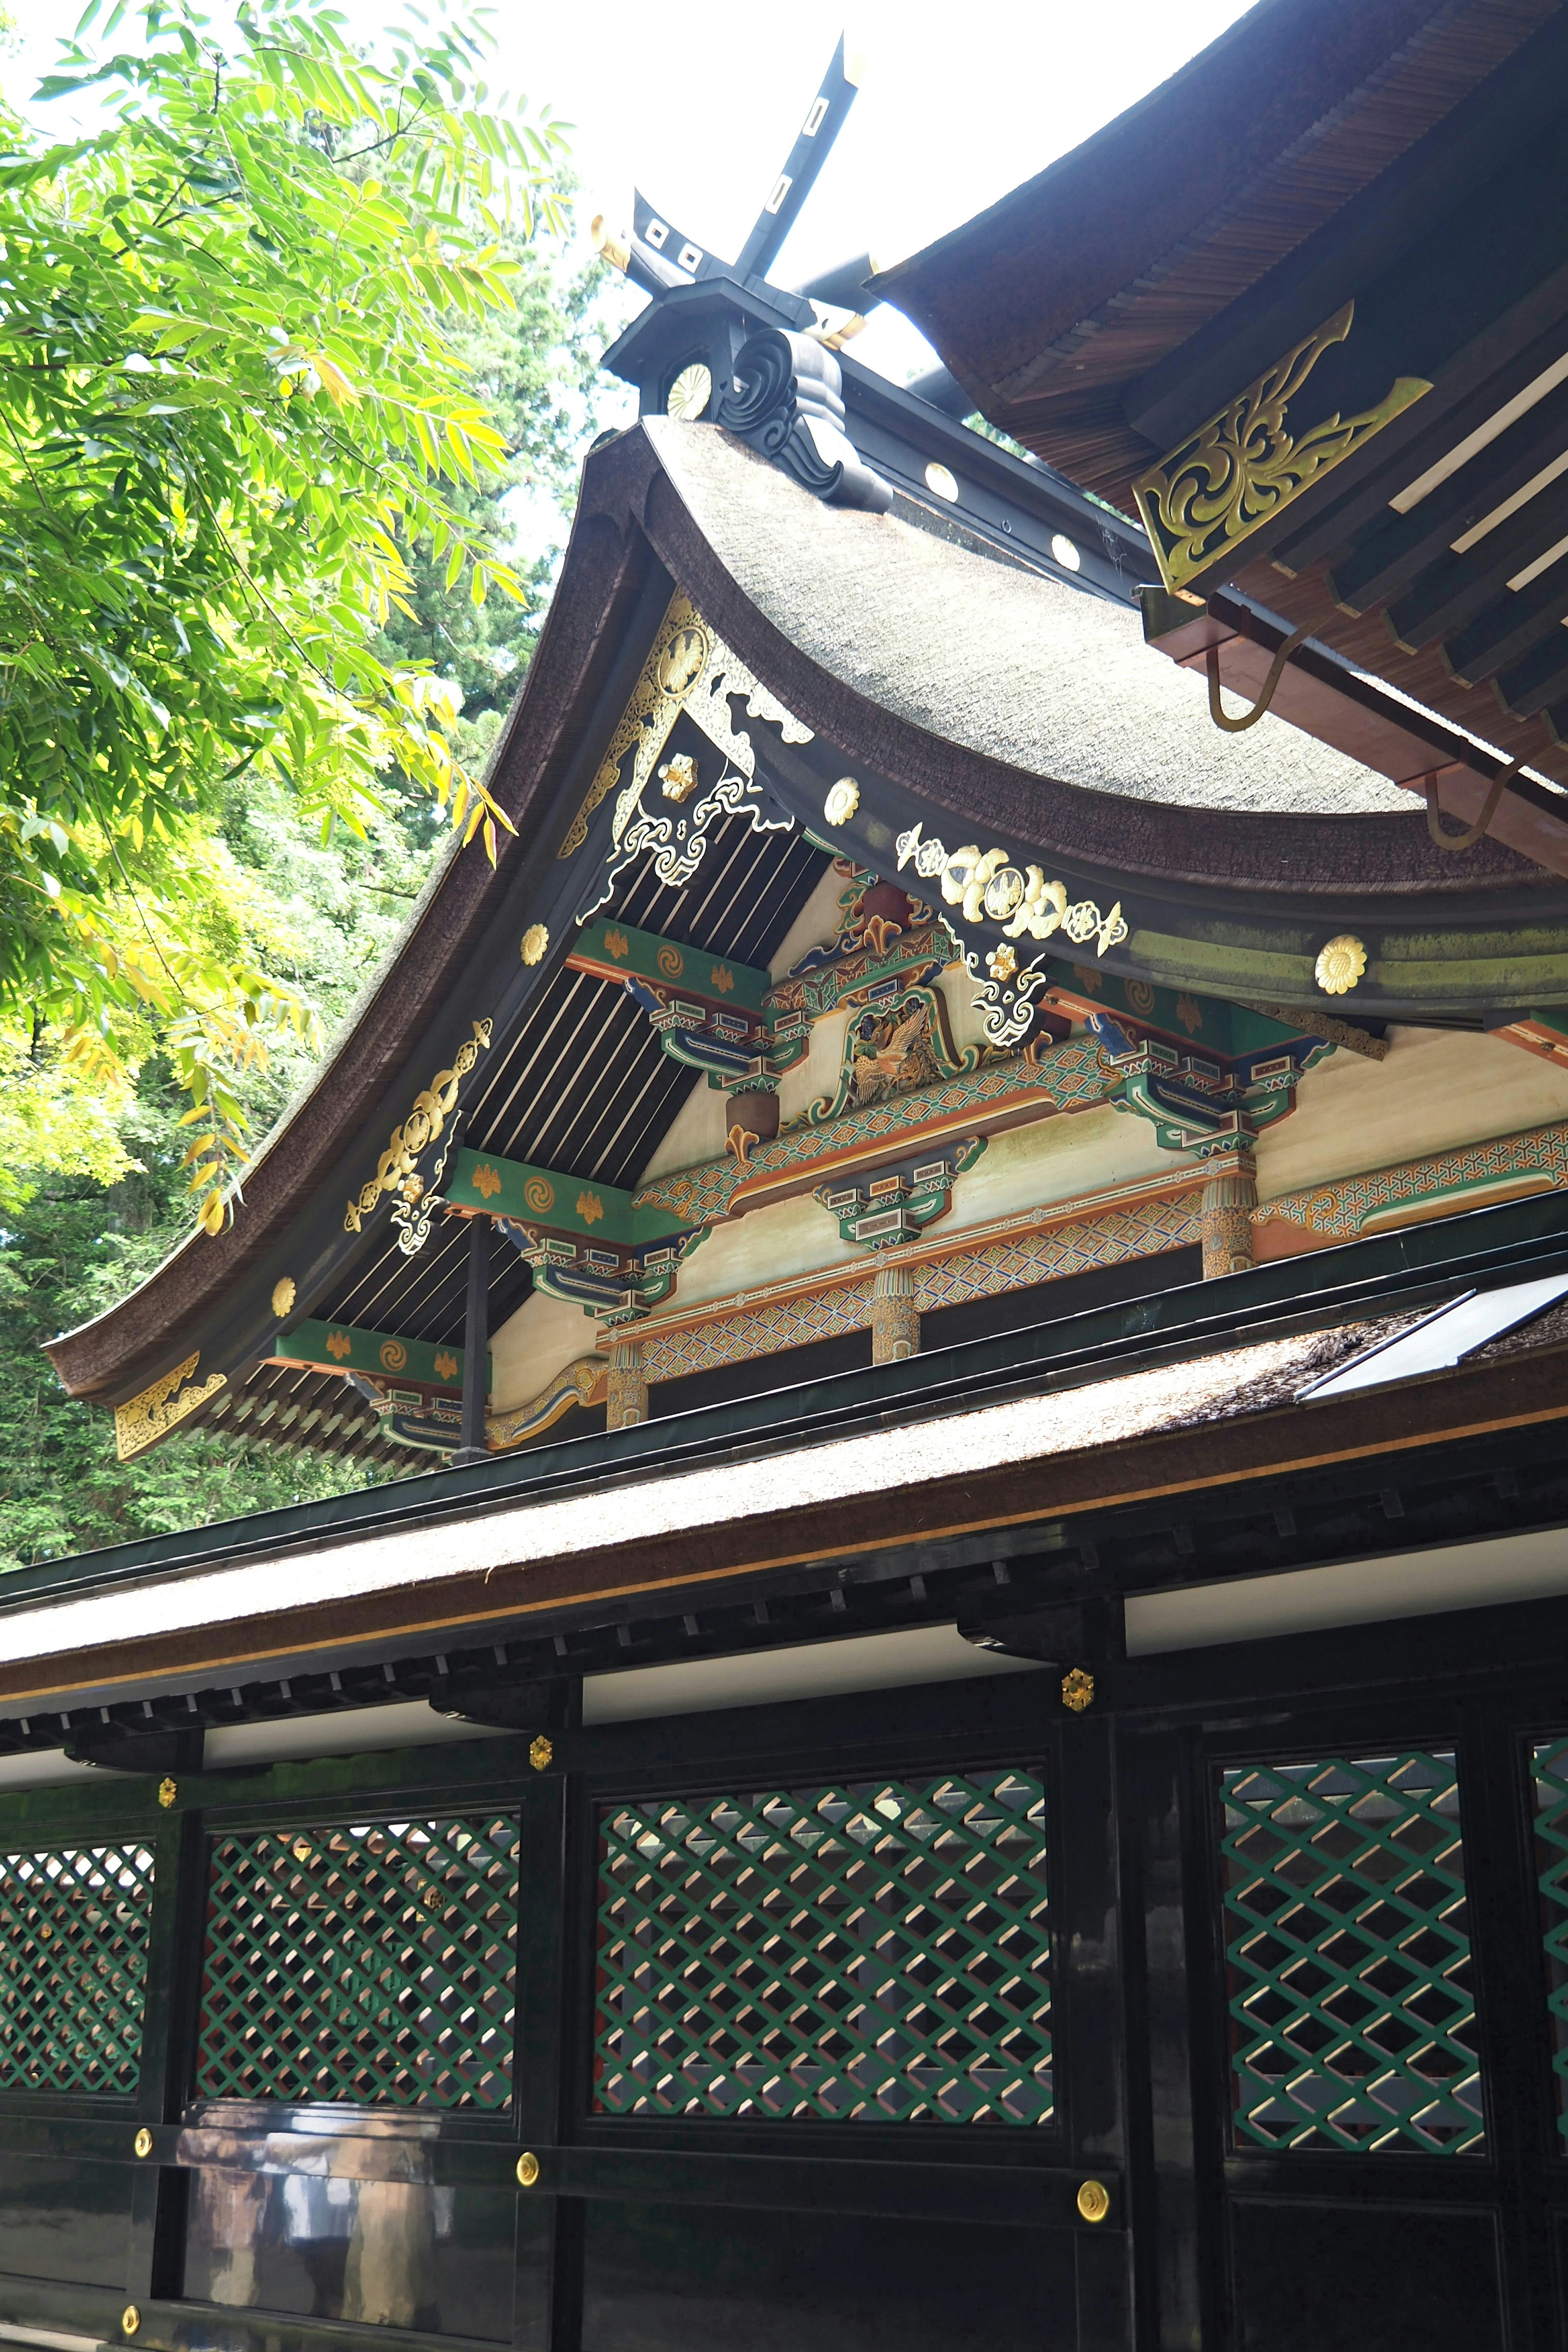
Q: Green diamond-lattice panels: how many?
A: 5